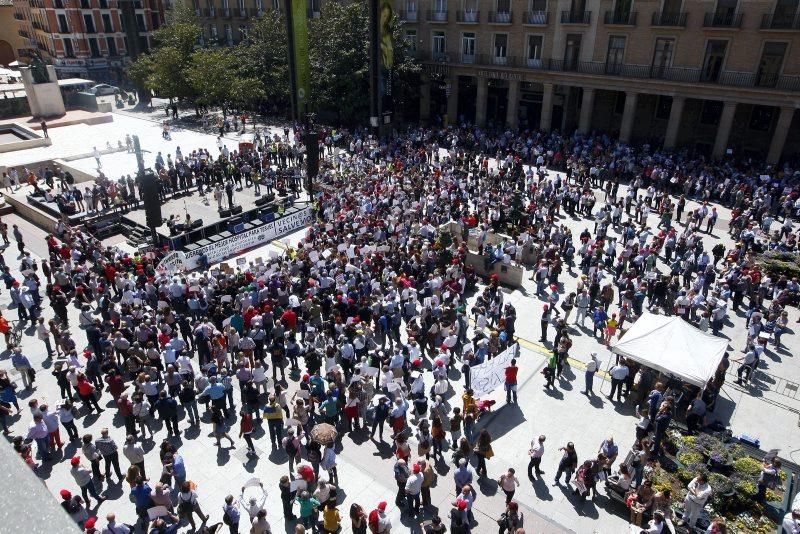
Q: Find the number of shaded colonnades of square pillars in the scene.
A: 1